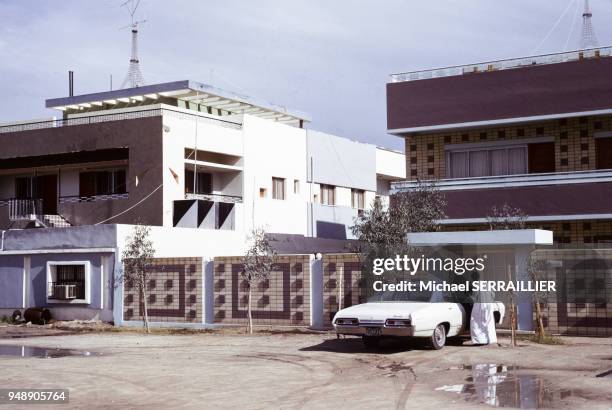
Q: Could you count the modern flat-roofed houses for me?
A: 2